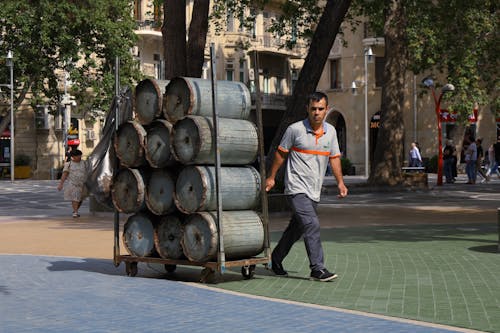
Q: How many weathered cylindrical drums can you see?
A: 11